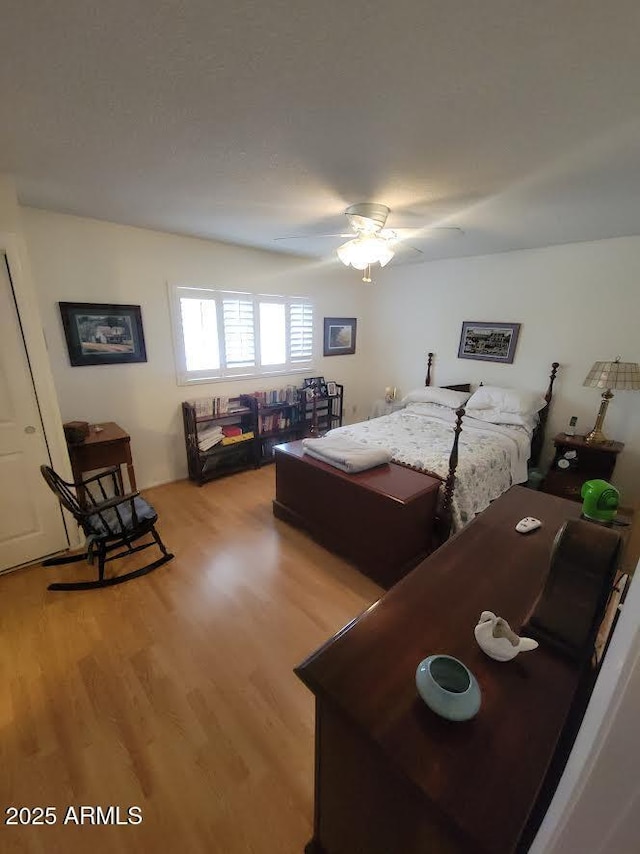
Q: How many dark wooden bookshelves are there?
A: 3